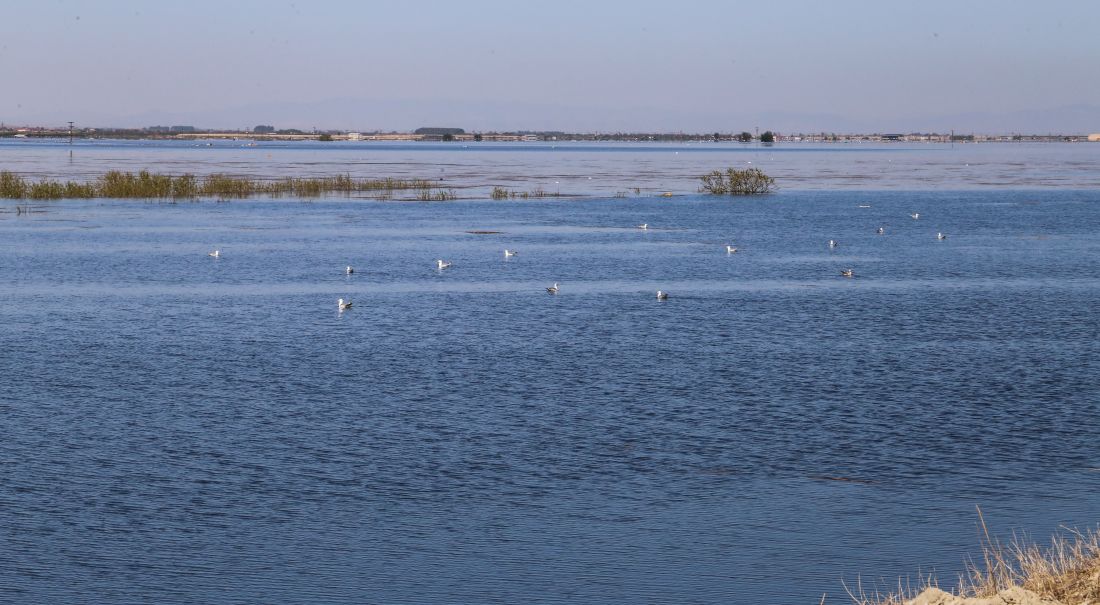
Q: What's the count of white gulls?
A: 14